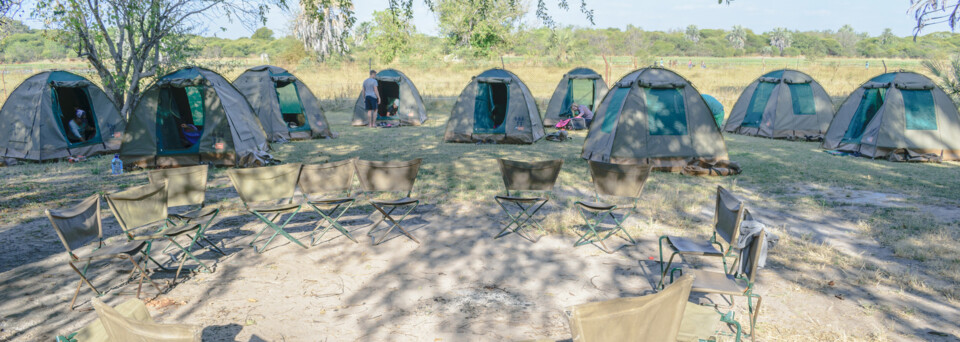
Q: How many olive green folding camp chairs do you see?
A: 12